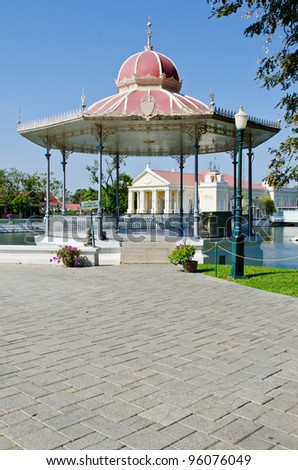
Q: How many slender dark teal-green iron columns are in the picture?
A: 8